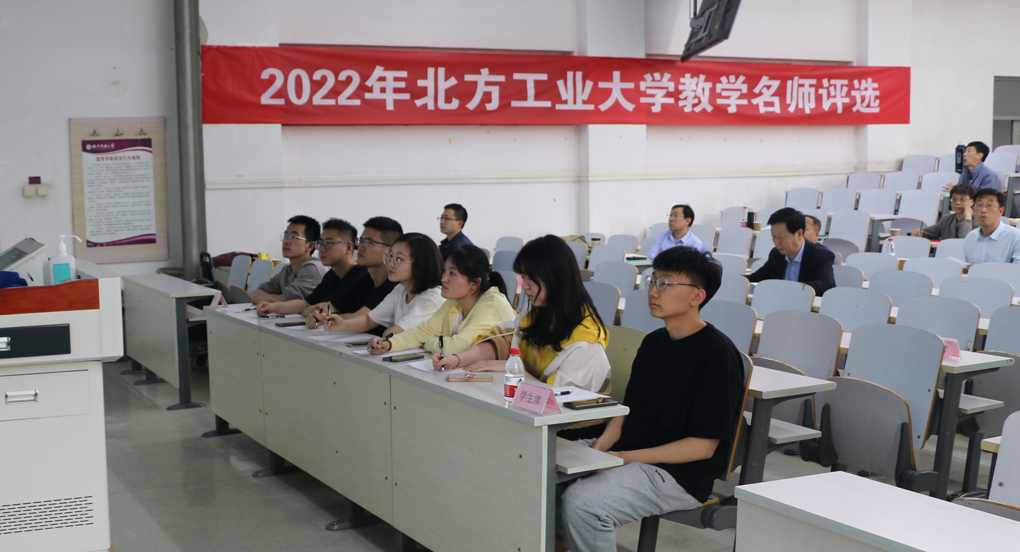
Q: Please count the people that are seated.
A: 14